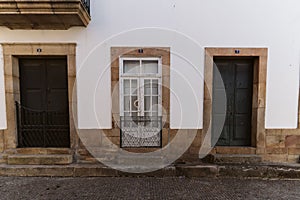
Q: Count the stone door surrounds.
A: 3